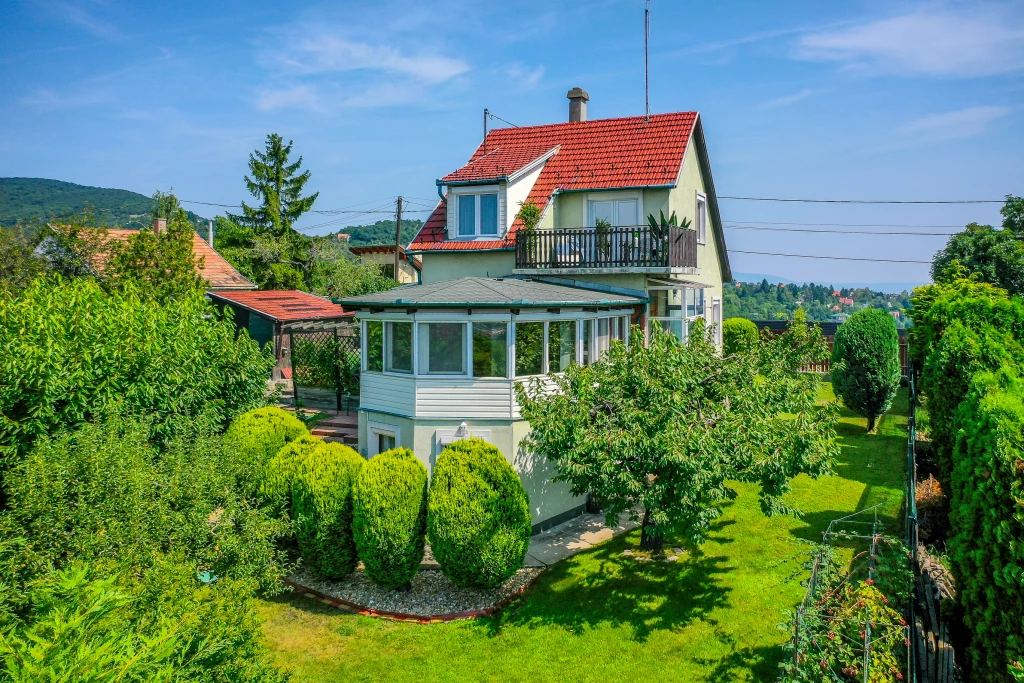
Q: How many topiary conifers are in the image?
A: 7